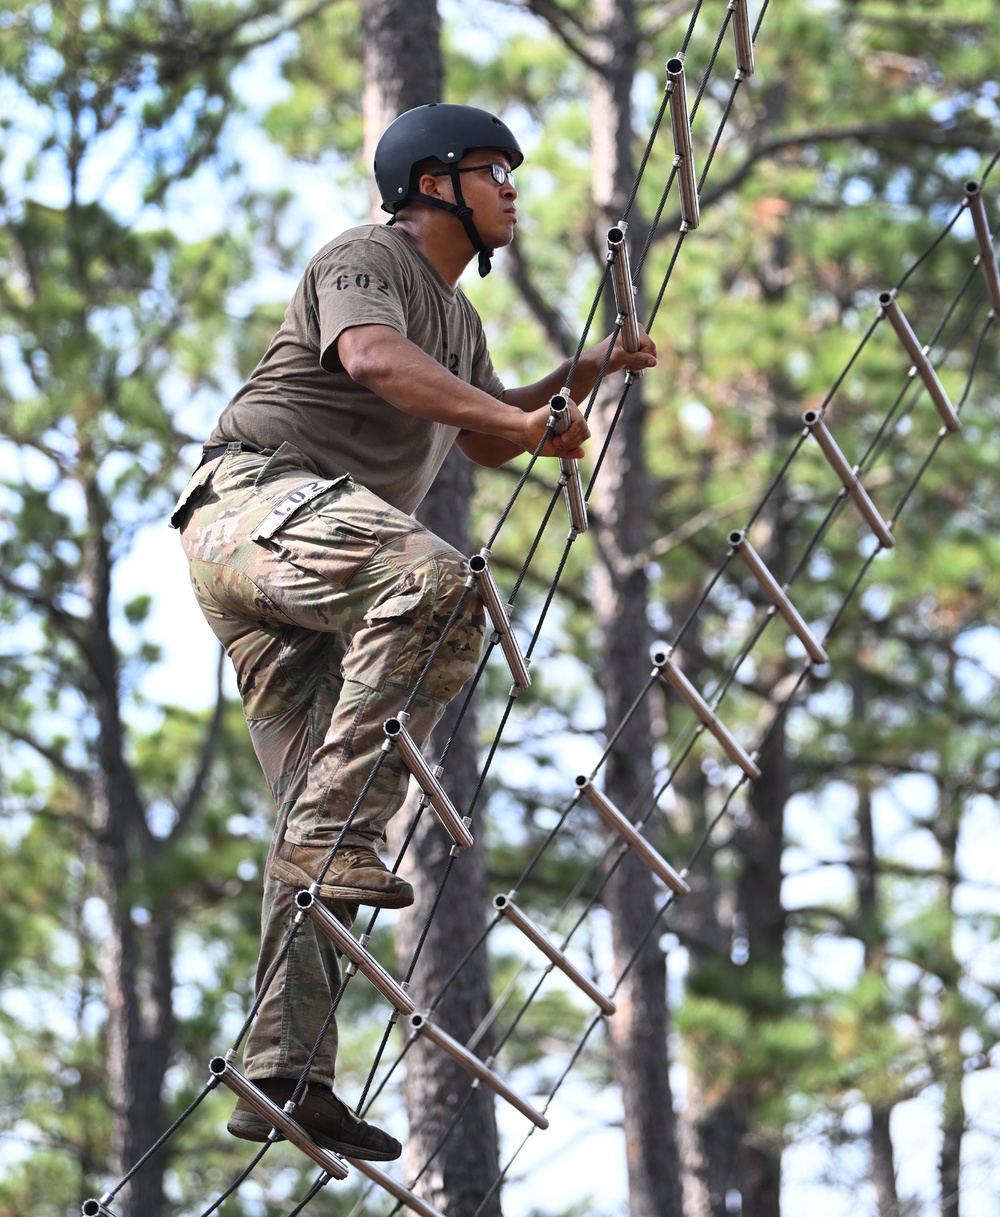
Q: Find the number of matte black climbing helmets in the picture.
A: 1